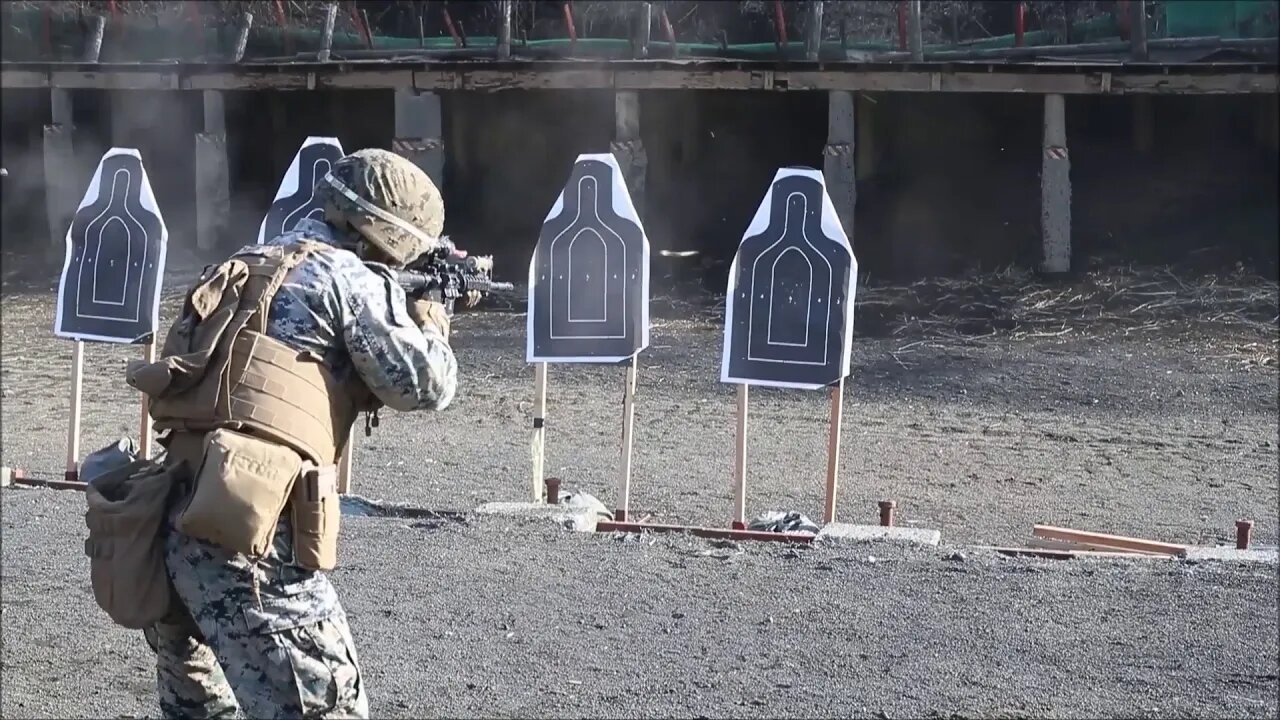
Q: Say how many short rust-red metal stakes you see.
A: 3